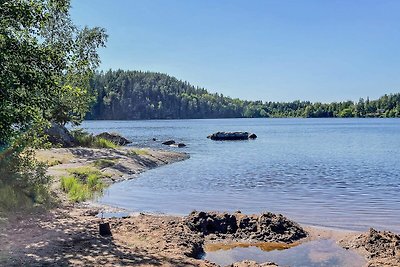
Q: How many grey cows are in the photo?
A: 0